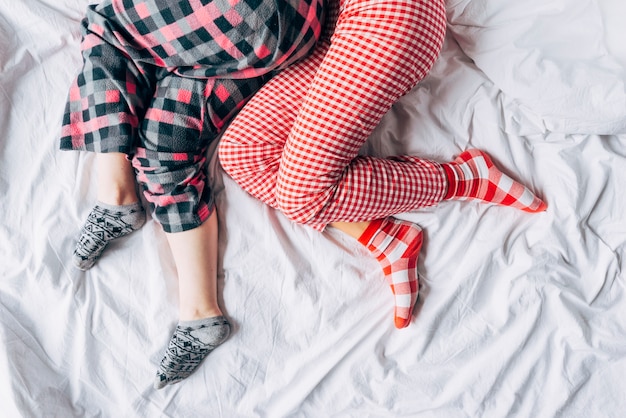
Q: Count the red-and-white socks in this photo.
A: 2